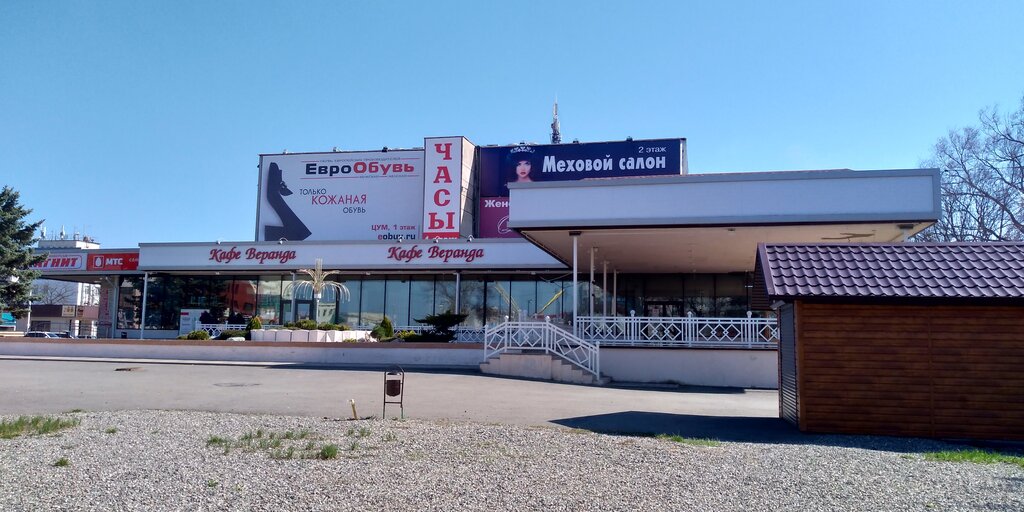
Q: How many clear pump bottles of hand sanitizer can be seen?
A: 0